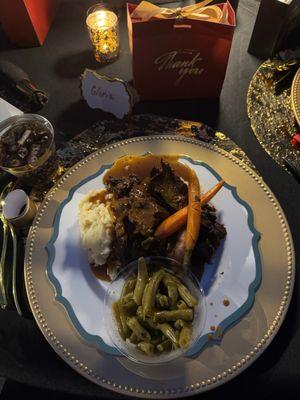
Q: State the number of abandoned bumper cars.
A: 0